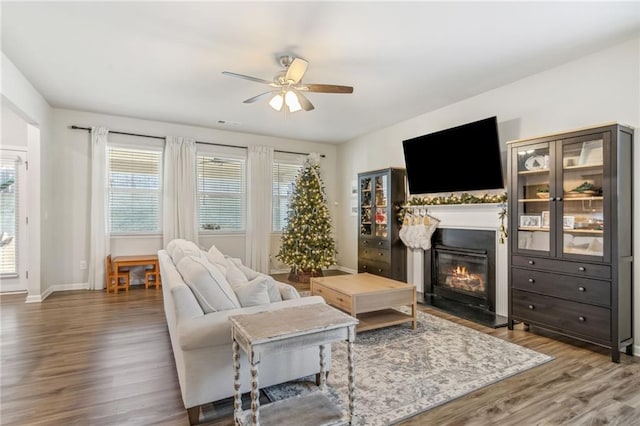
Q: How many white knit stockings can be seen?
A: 4